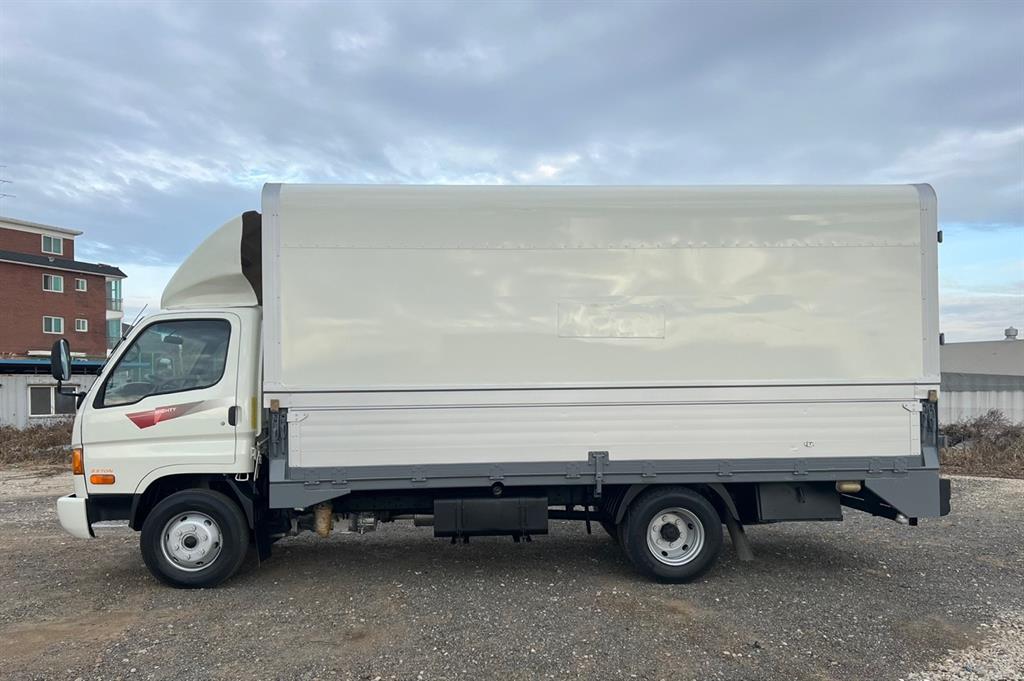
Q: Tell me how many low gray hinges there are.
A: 10